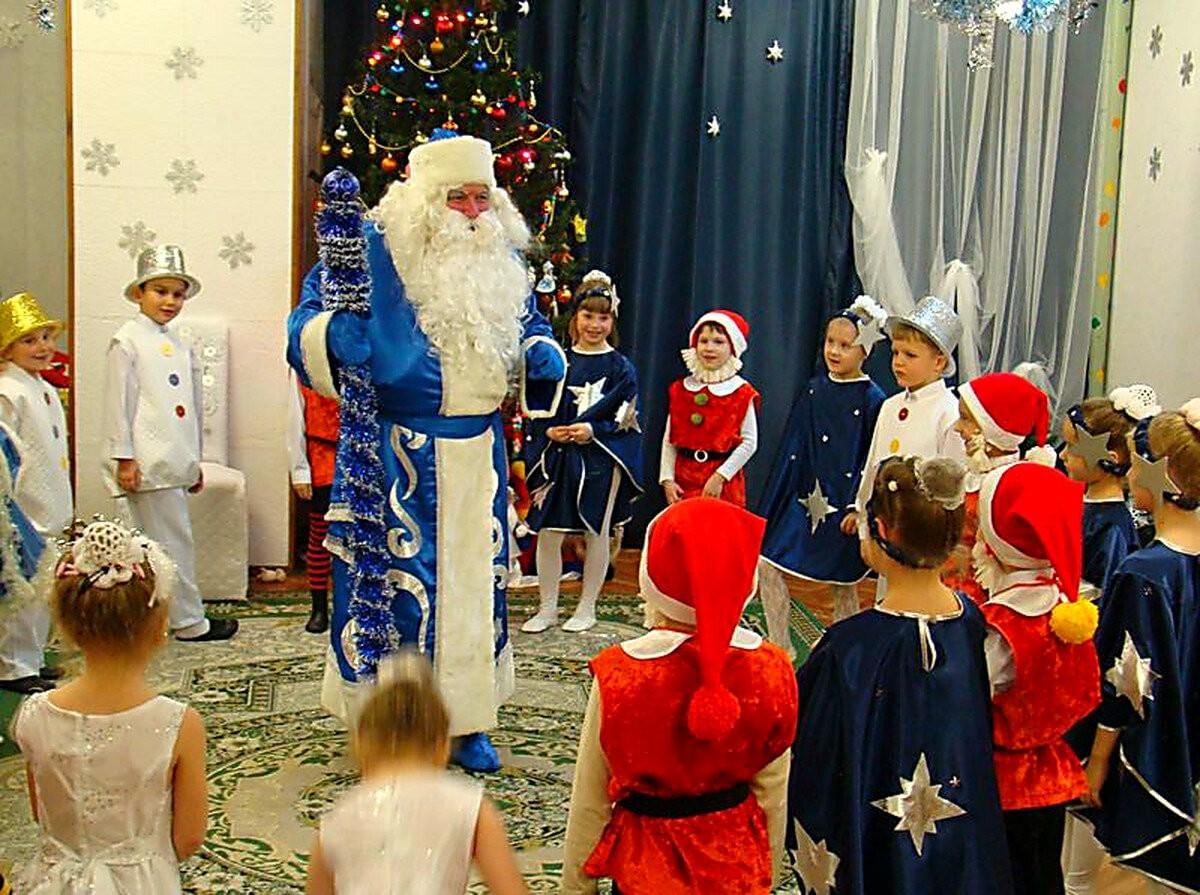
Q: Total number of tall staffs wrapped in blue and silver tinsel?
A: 1